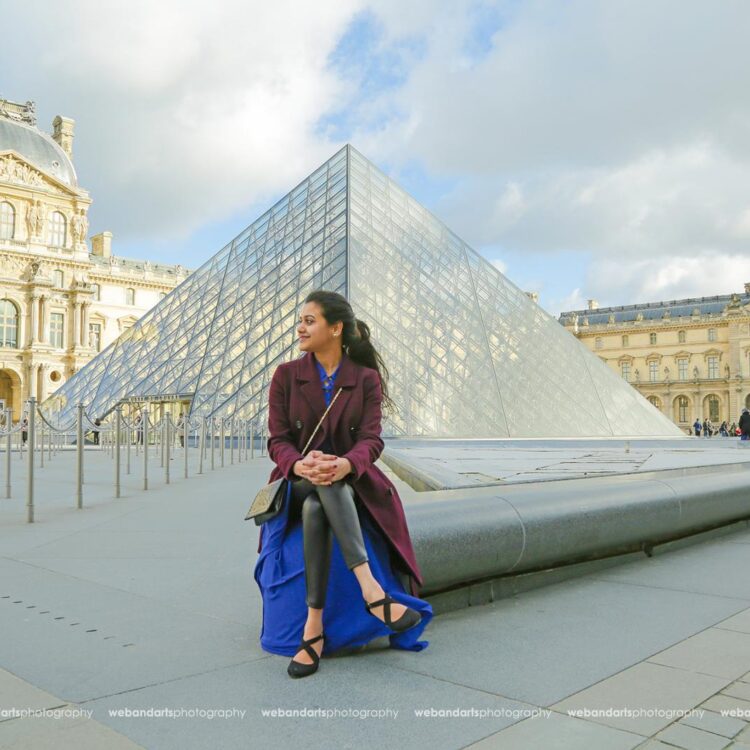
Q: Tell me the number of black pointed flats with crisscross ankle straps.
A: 2